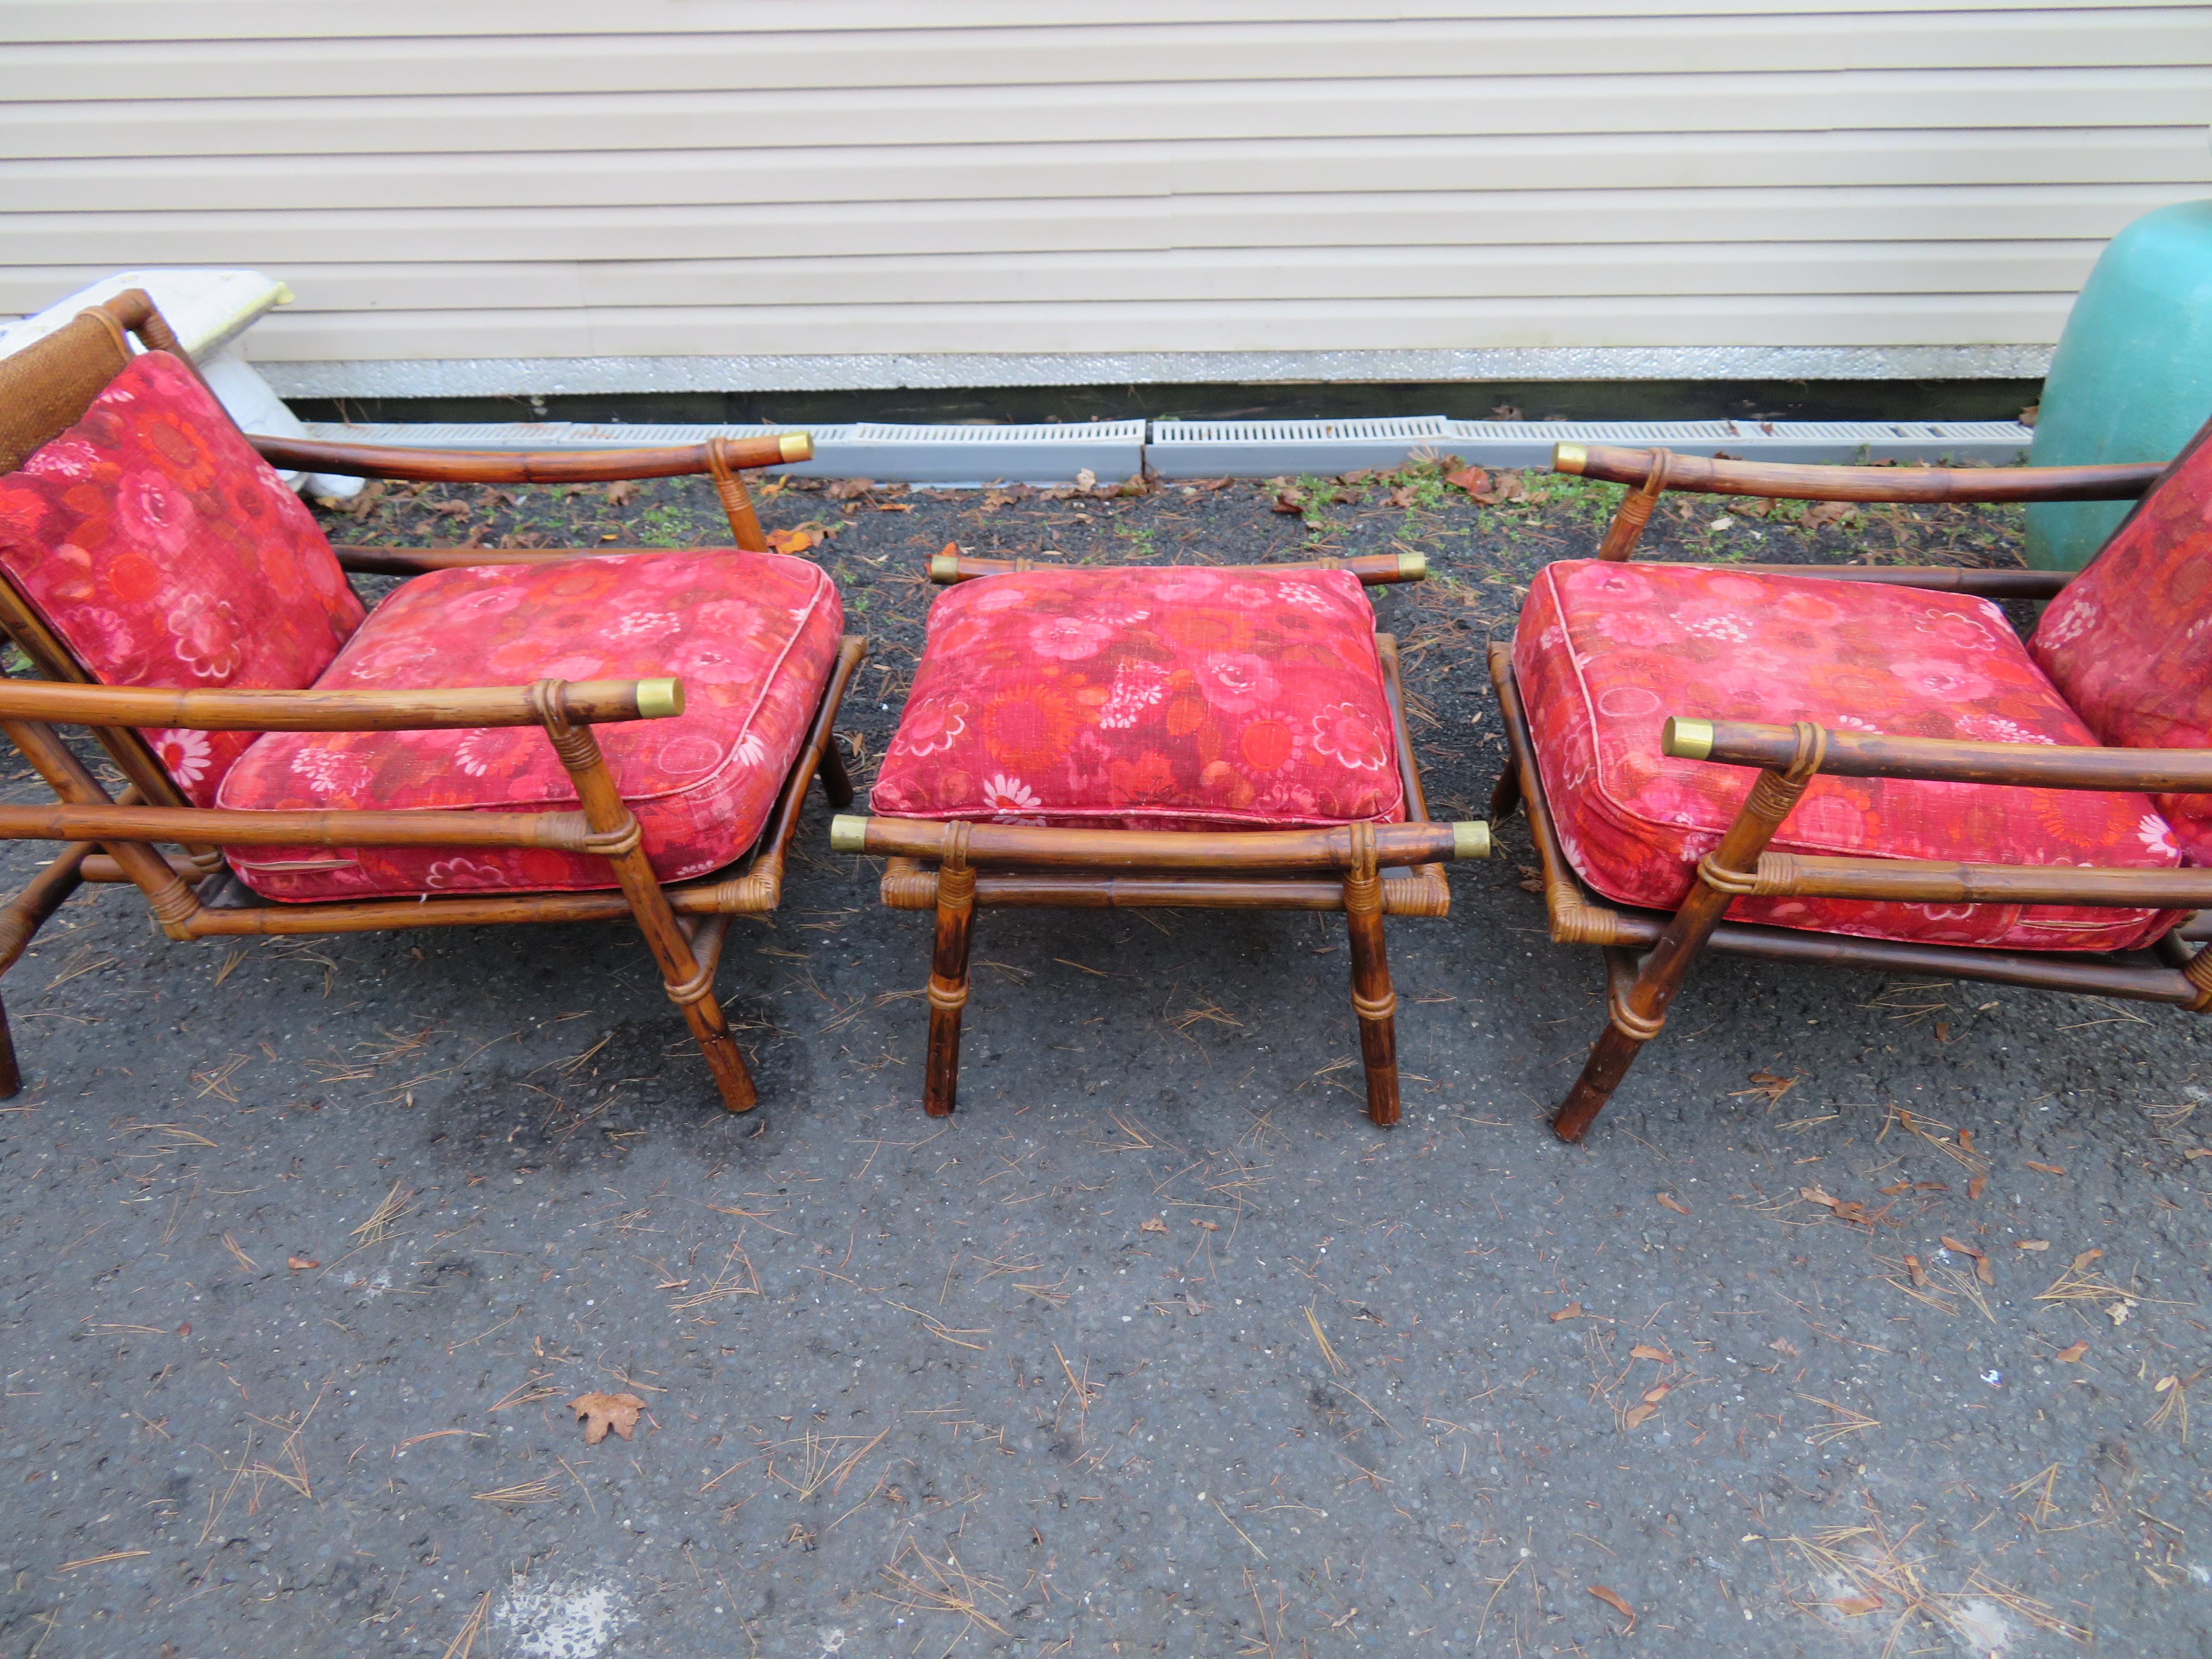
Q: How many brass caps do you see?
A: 8